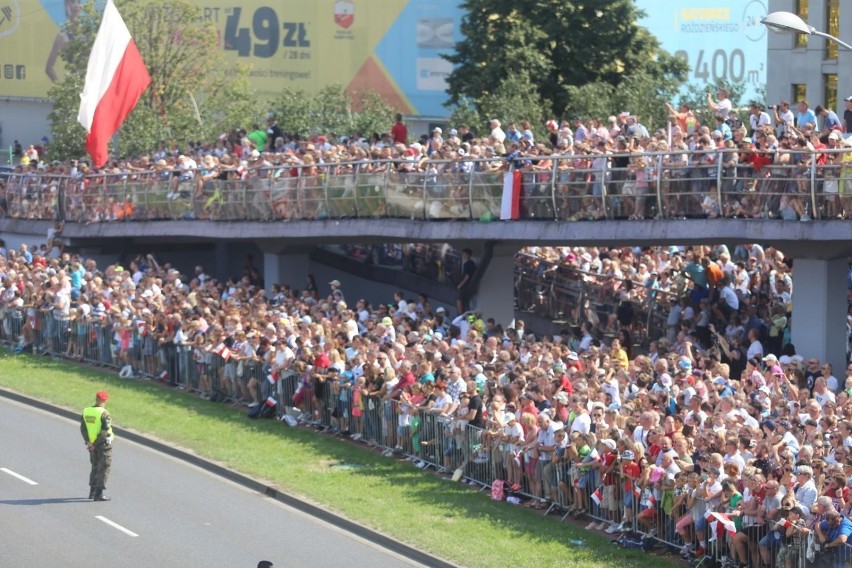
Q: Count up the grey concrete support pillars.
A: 3